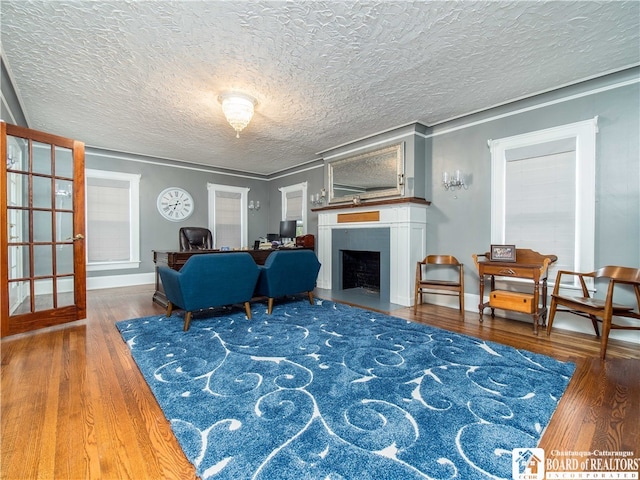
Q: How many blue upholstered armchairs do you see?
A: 2